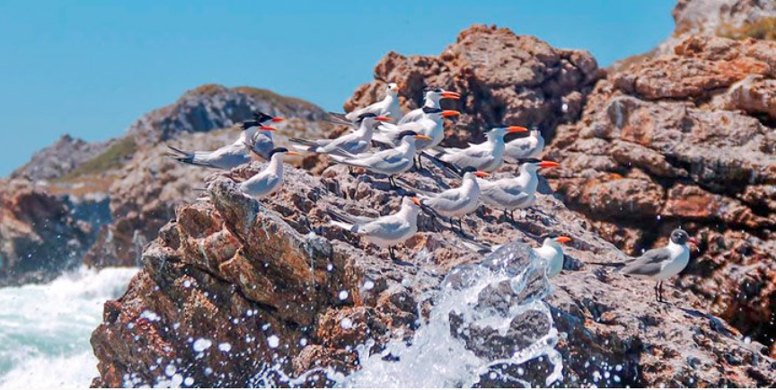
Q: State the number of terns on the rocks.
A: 14